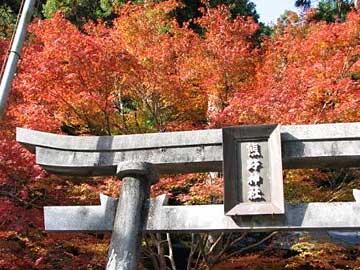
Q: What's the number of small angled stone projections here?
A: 3